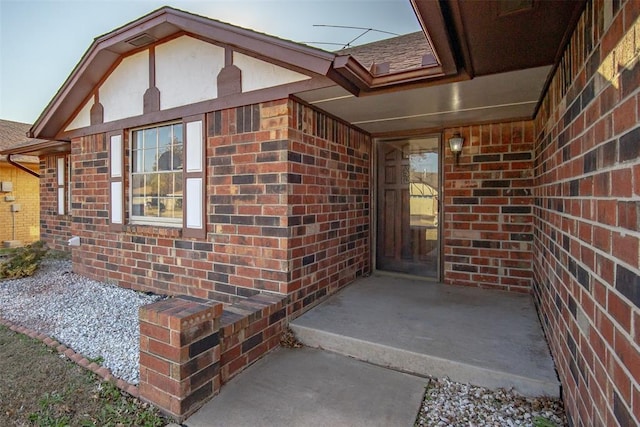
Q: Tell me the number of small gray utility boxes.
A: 3